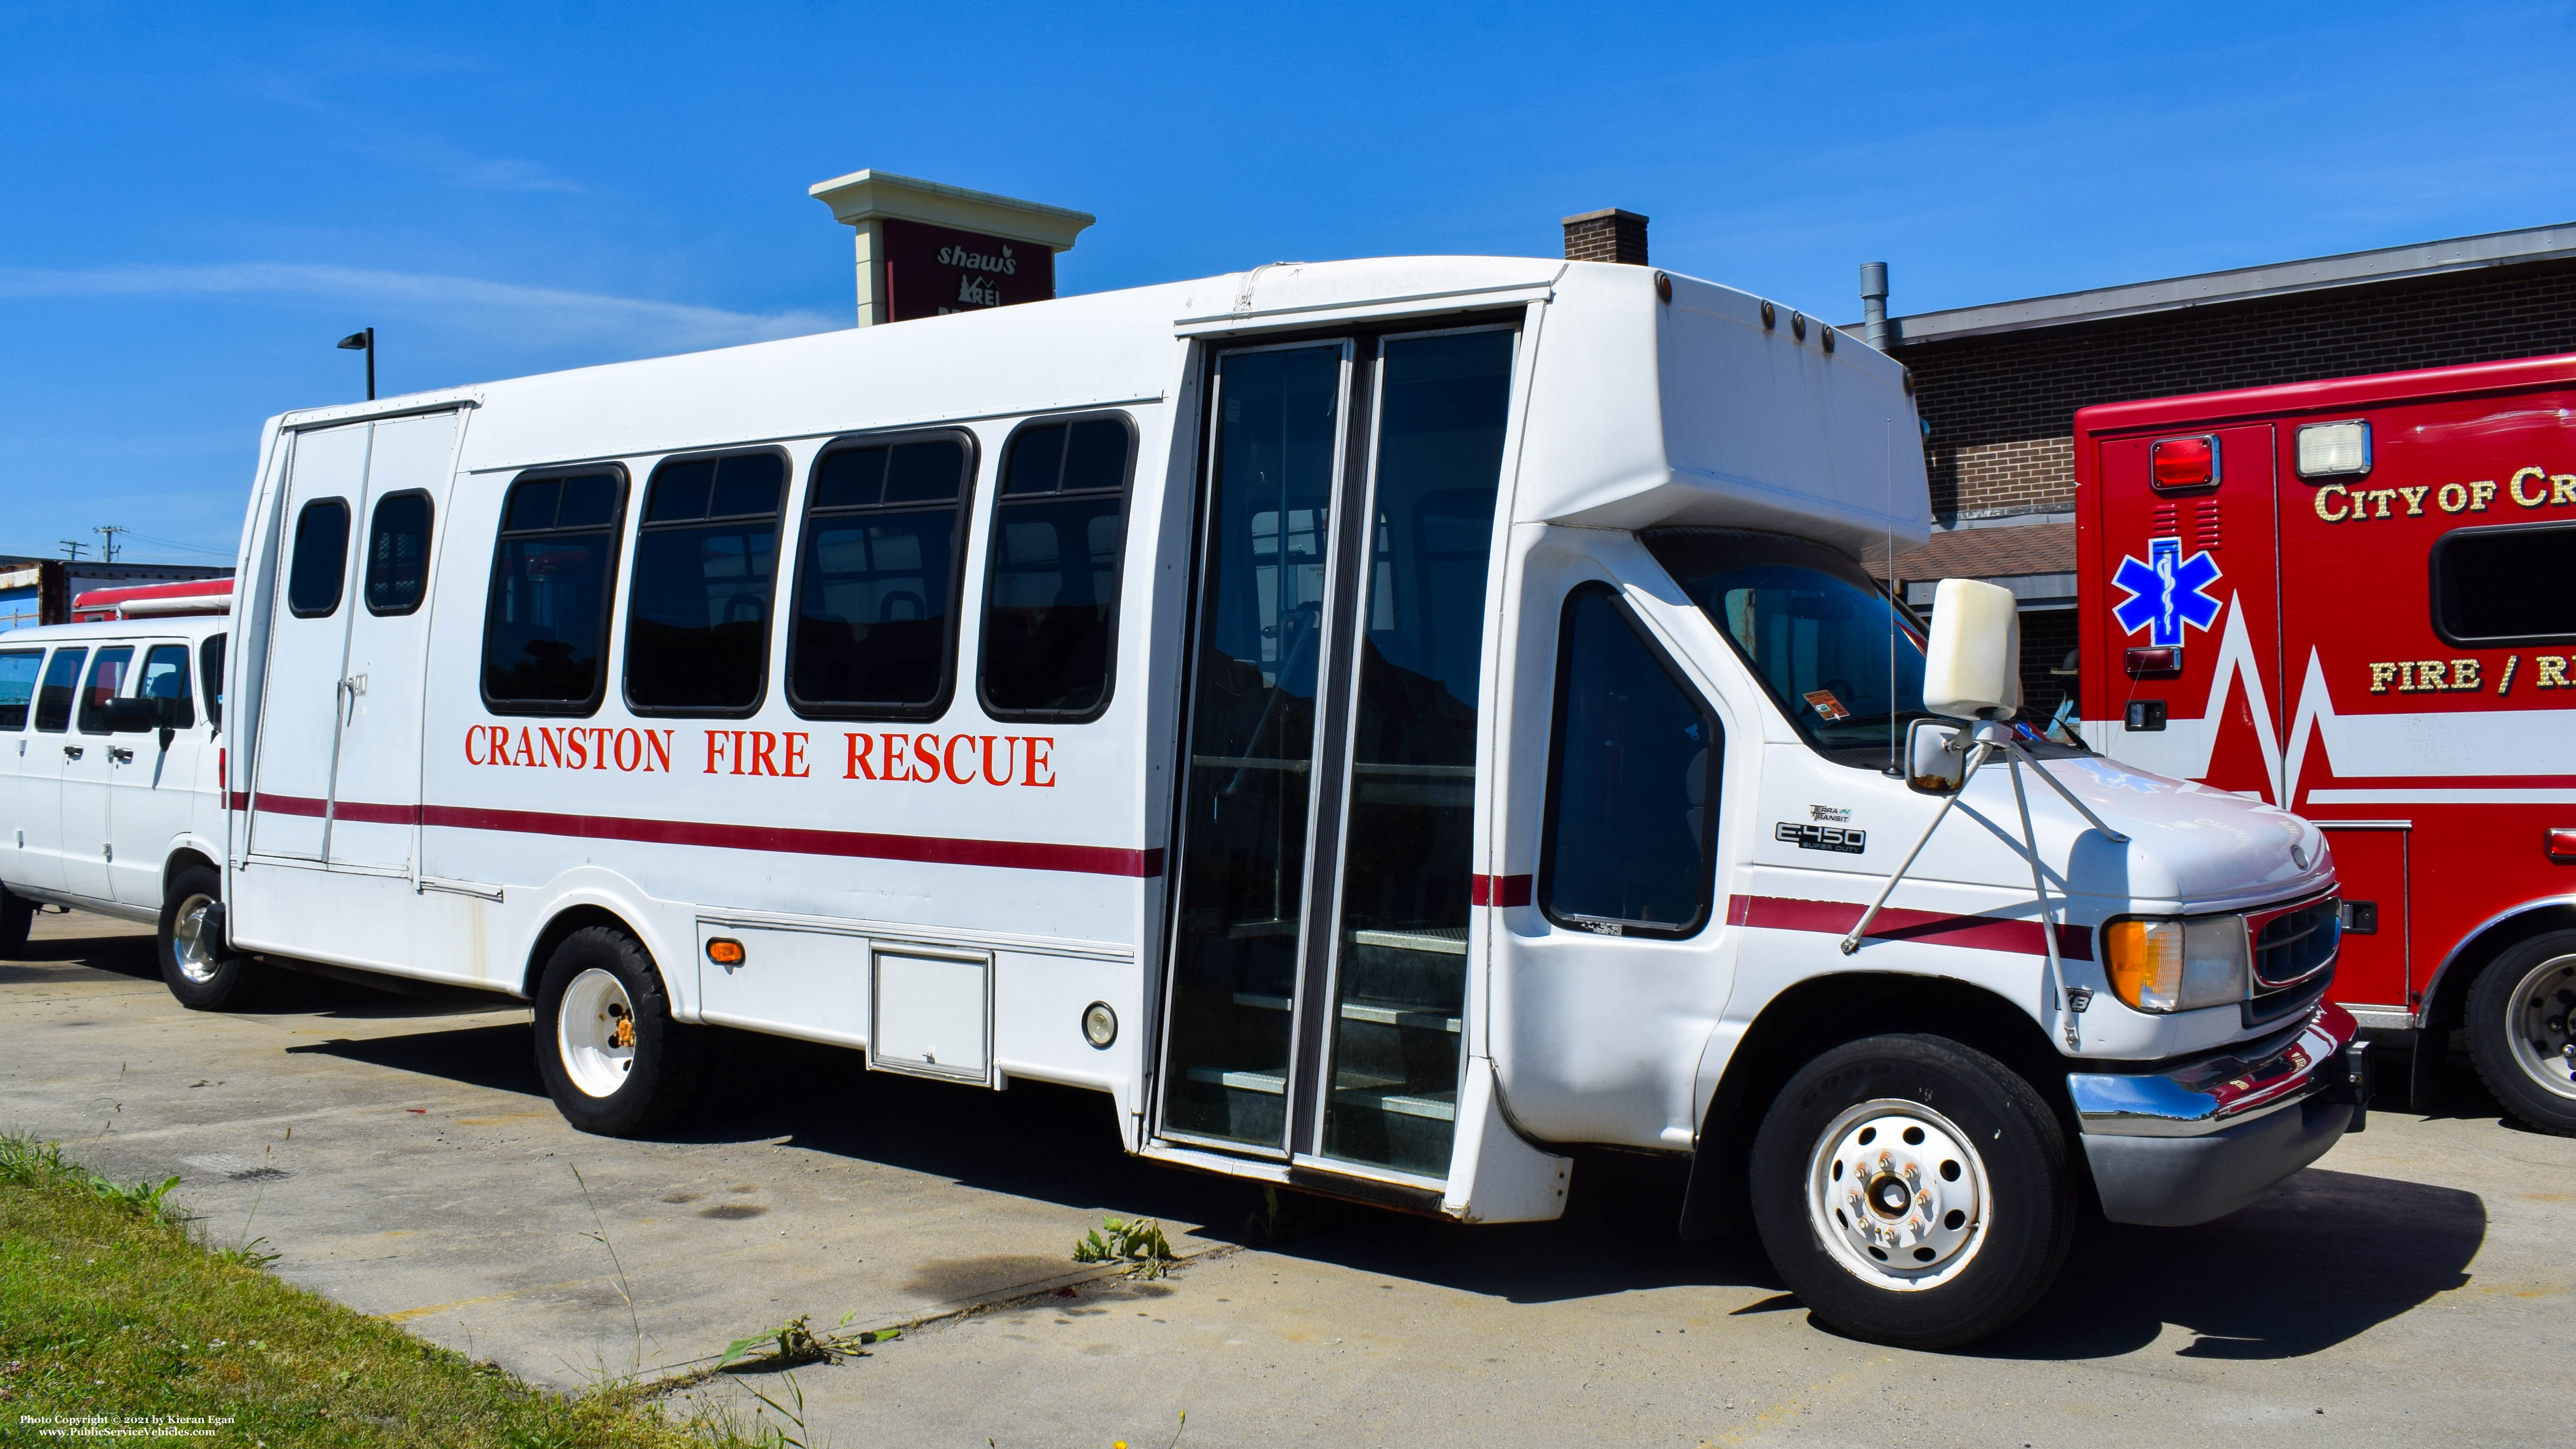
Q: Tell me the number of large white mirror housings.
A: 1